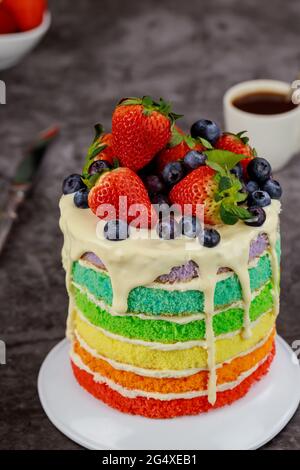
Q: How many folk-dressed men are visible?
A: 0